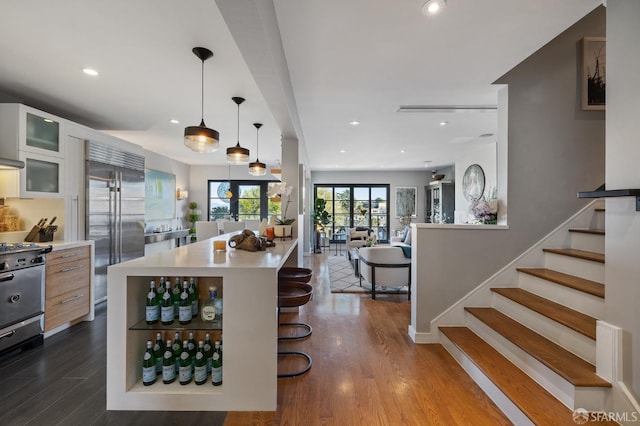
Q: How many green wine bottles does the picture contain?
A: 15